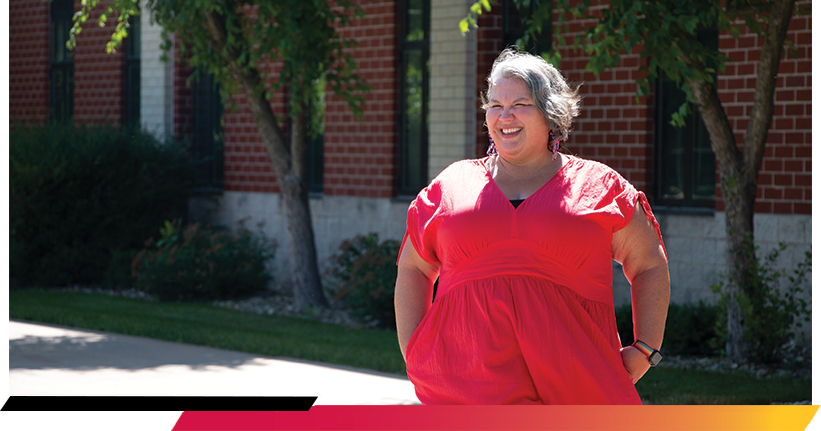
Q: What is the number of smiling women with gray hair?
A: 1